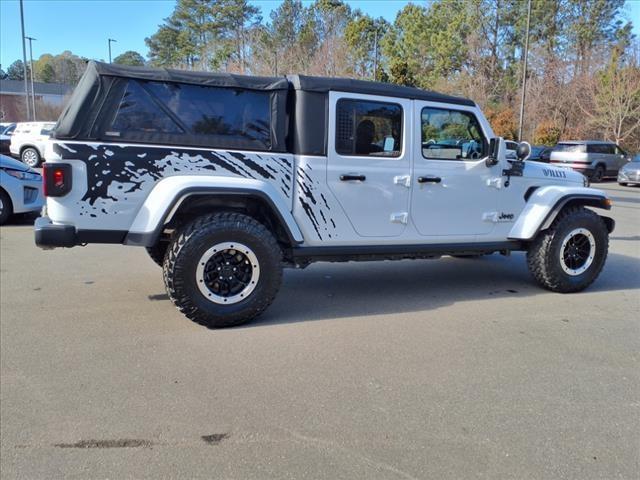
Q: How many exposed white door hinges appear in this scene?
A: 4